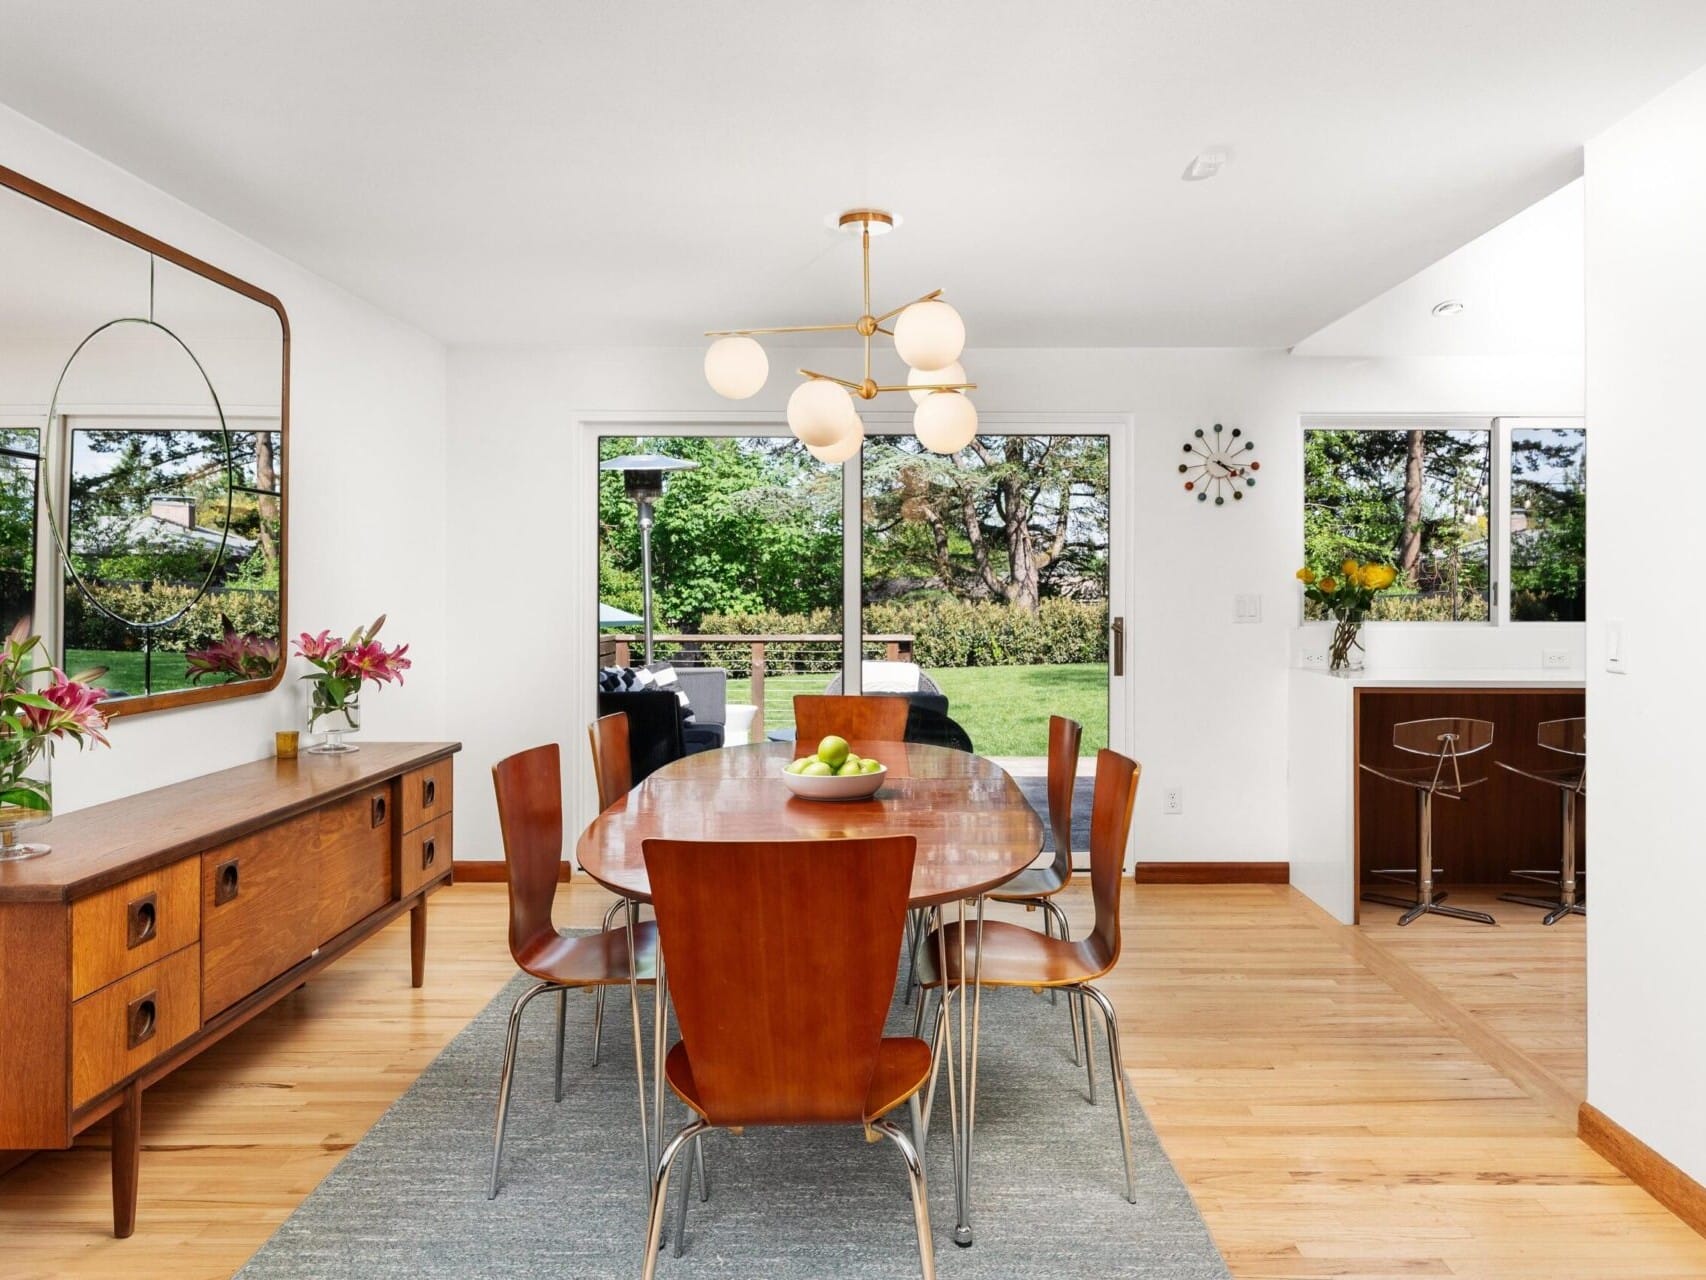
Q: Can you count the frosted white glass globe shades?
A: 6